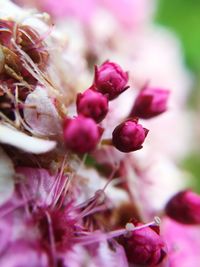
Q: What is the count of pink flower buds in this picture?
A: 7